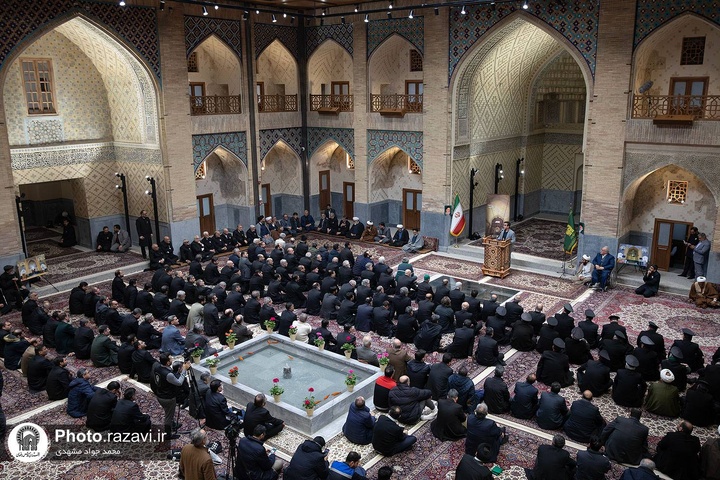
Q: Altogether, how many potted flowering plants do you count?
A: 12